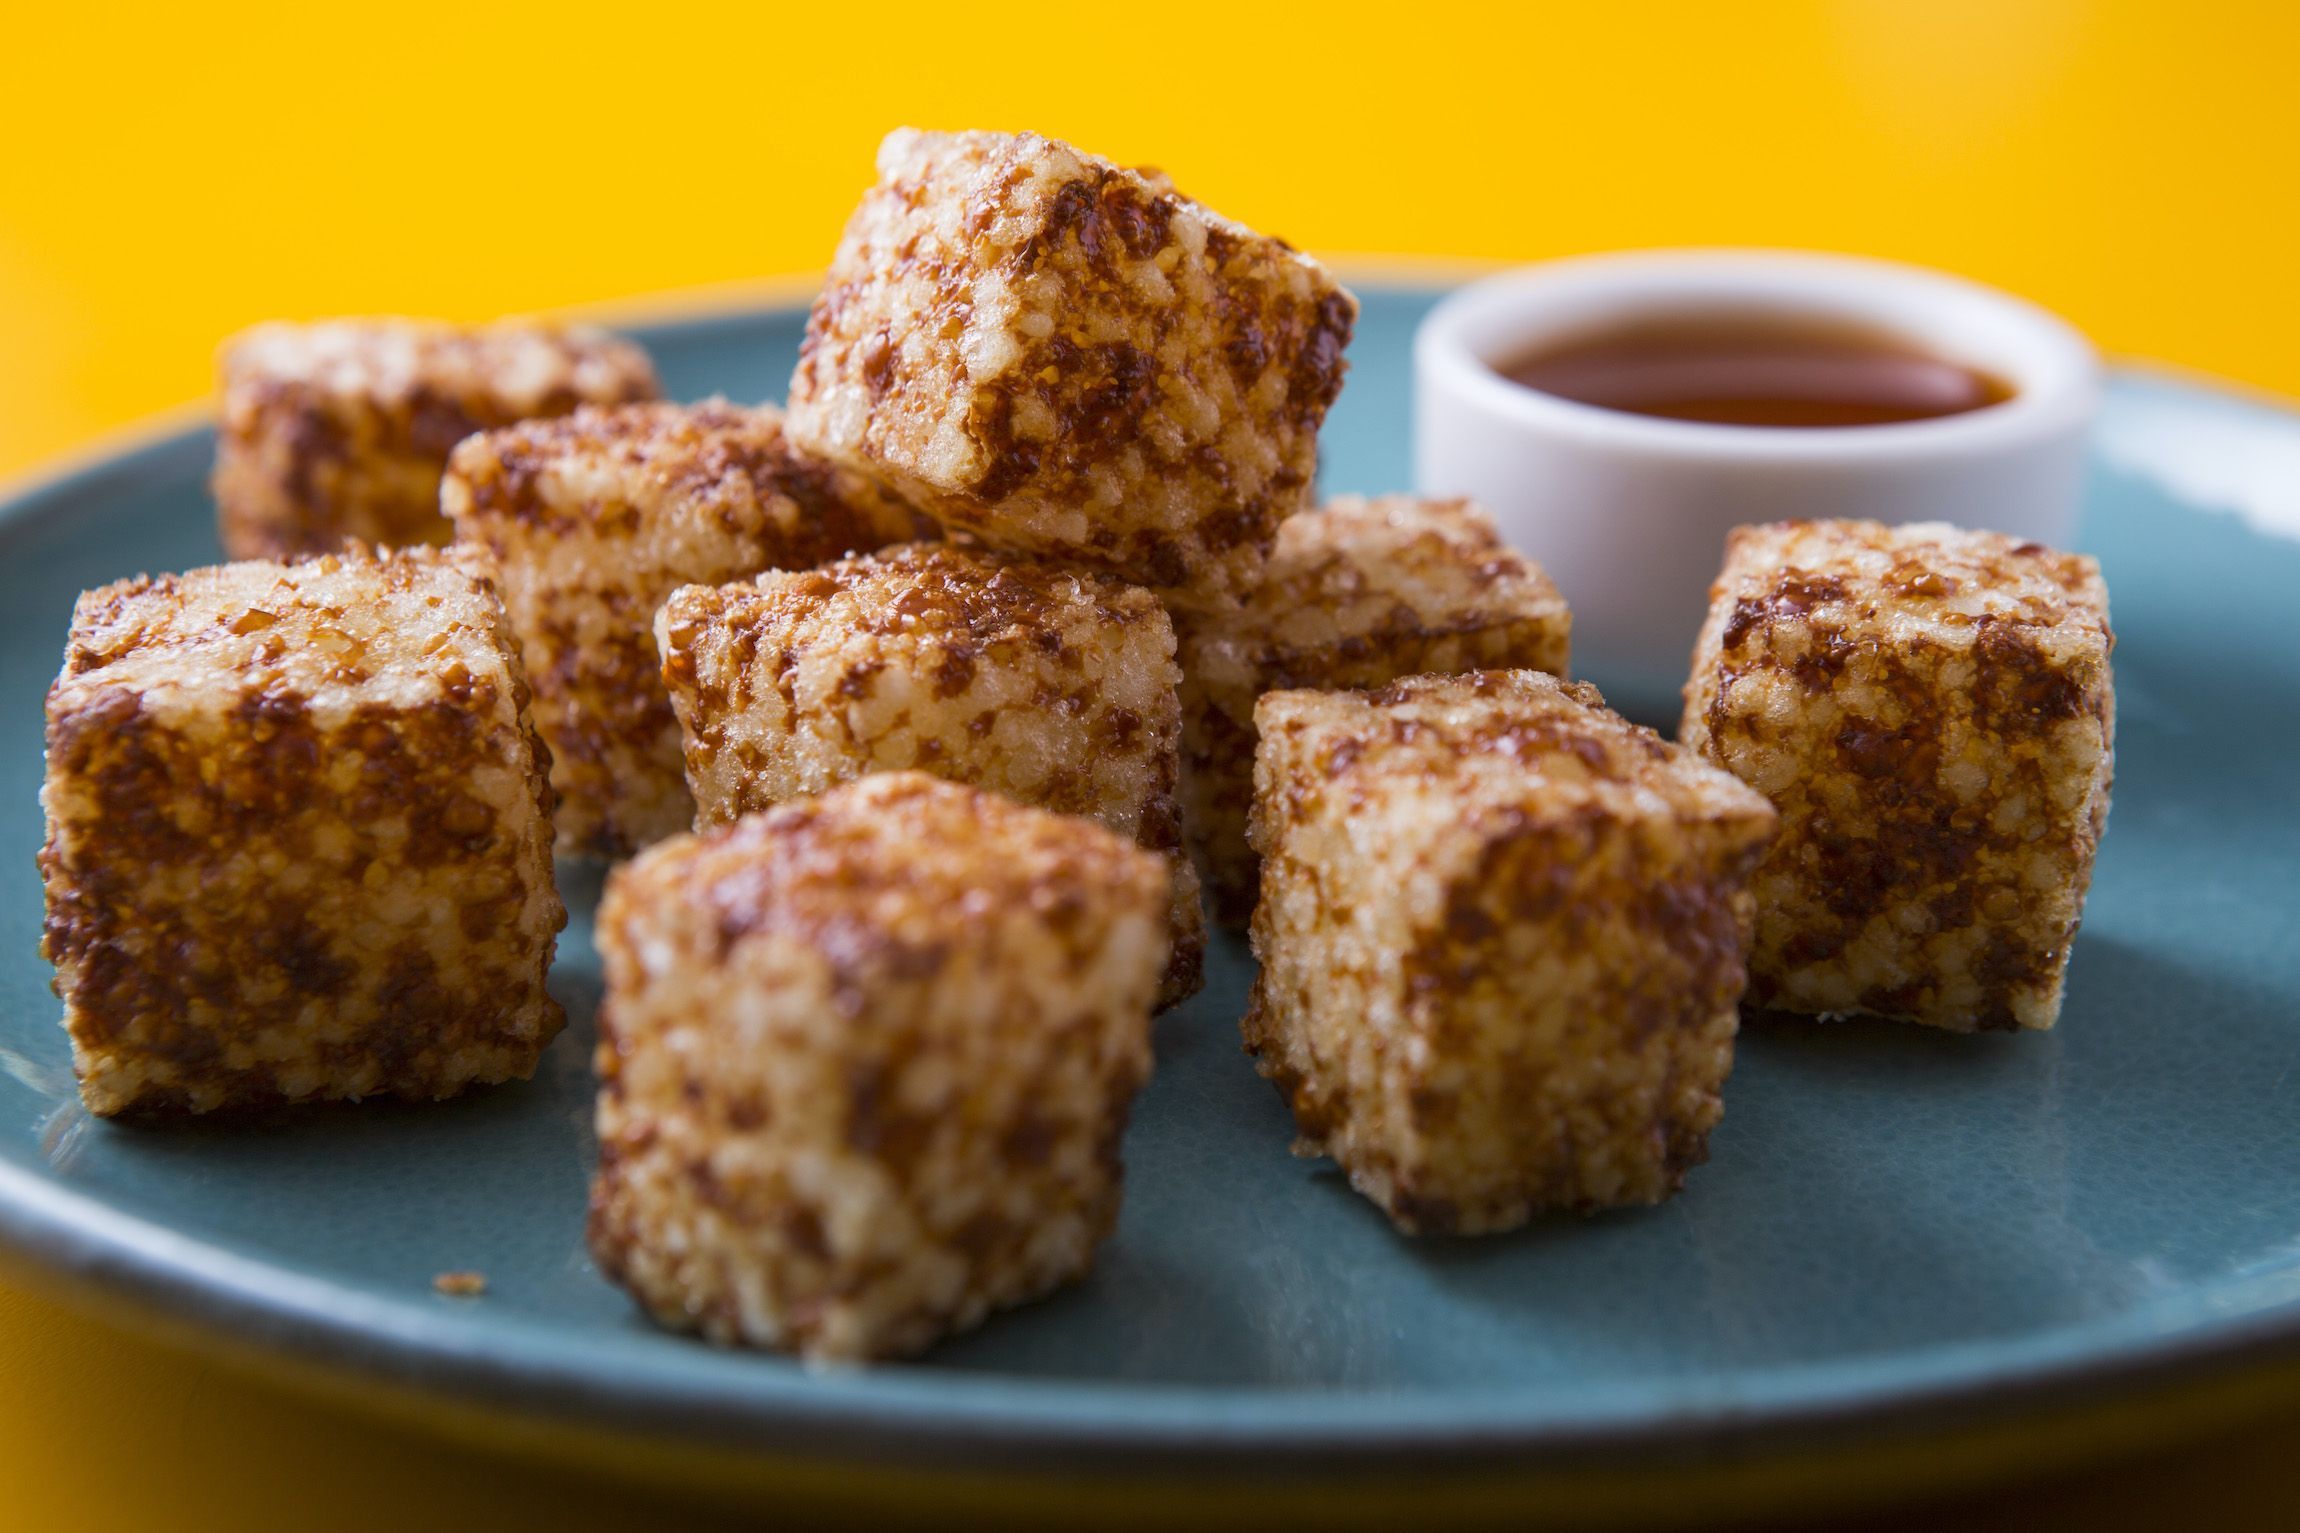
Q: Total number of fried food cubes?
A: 9